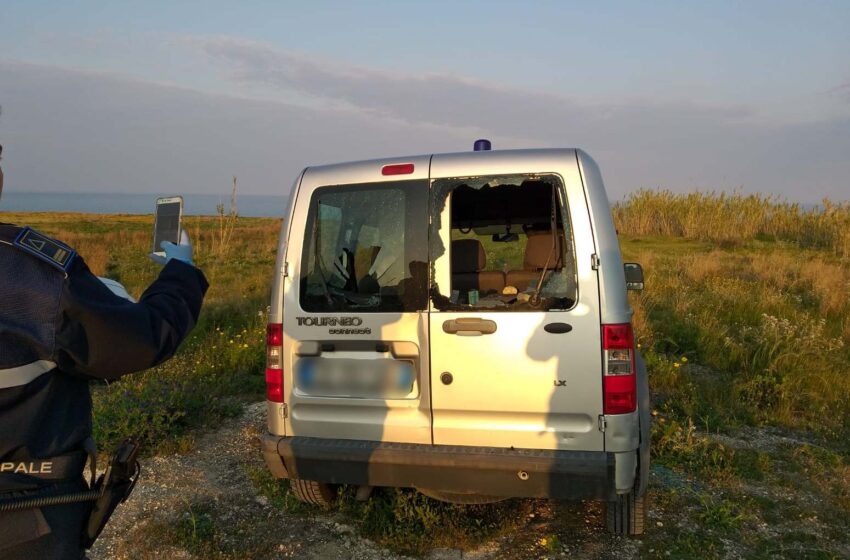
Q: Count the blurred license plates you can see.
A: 1